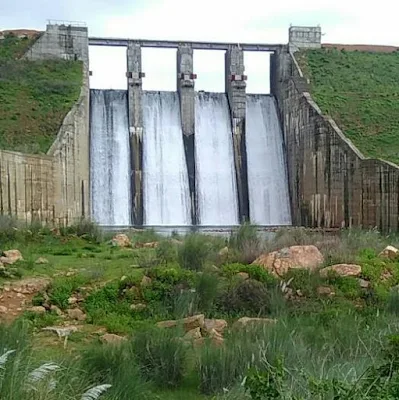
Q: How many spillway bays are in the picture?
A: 4